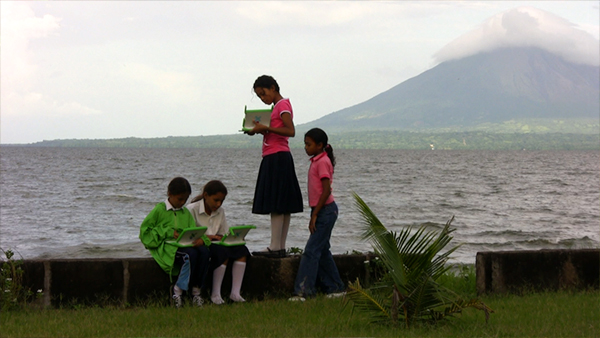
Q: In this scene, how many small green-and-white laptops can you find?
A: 3